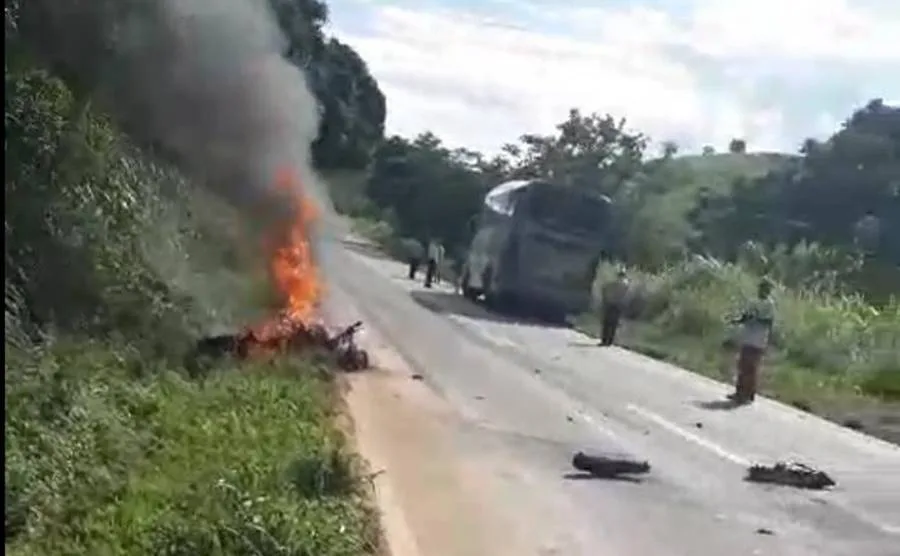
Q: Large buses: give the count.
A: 1